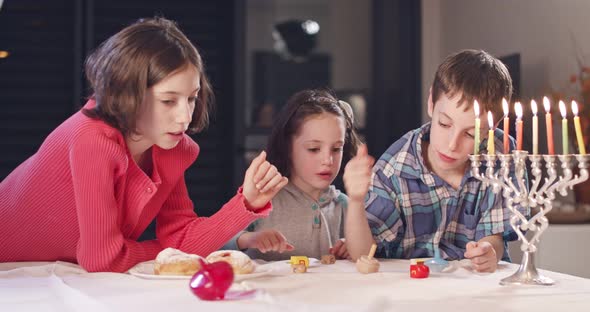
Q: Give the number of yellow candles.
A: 2